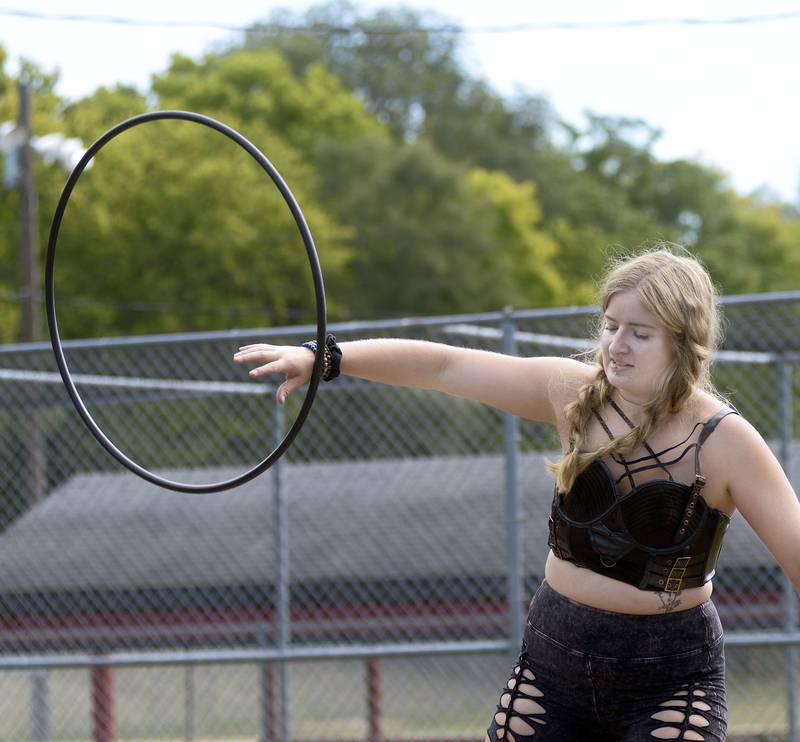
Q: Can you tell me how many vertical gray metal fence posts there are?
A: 3